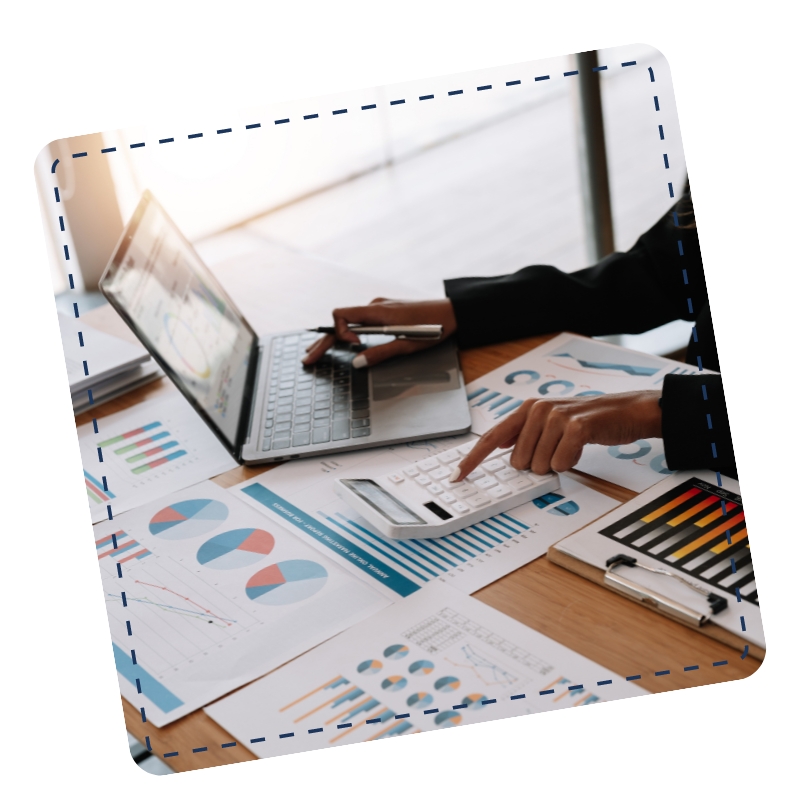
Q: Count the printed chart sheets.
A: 6